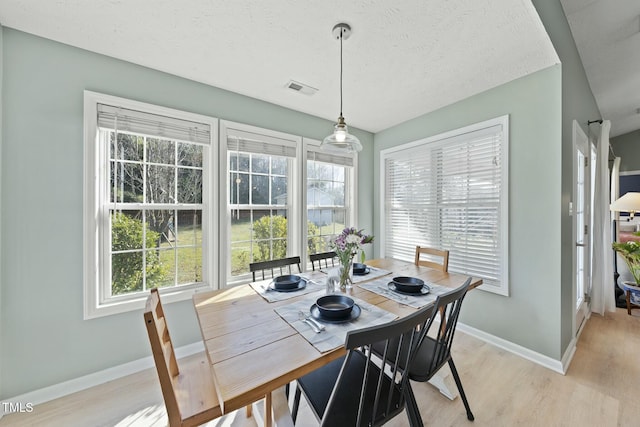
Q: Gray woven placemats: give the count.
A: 4